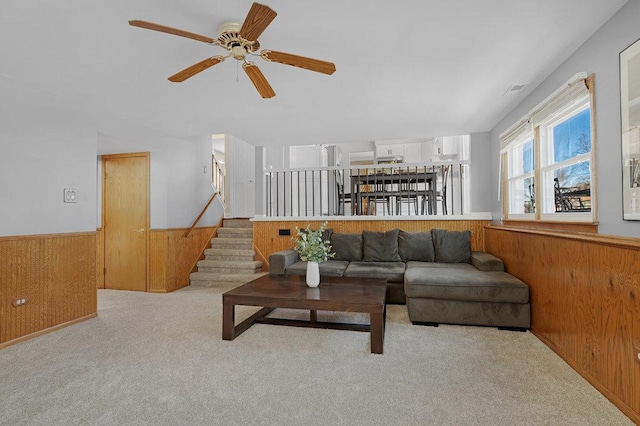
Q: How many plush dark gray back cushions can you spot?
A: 5